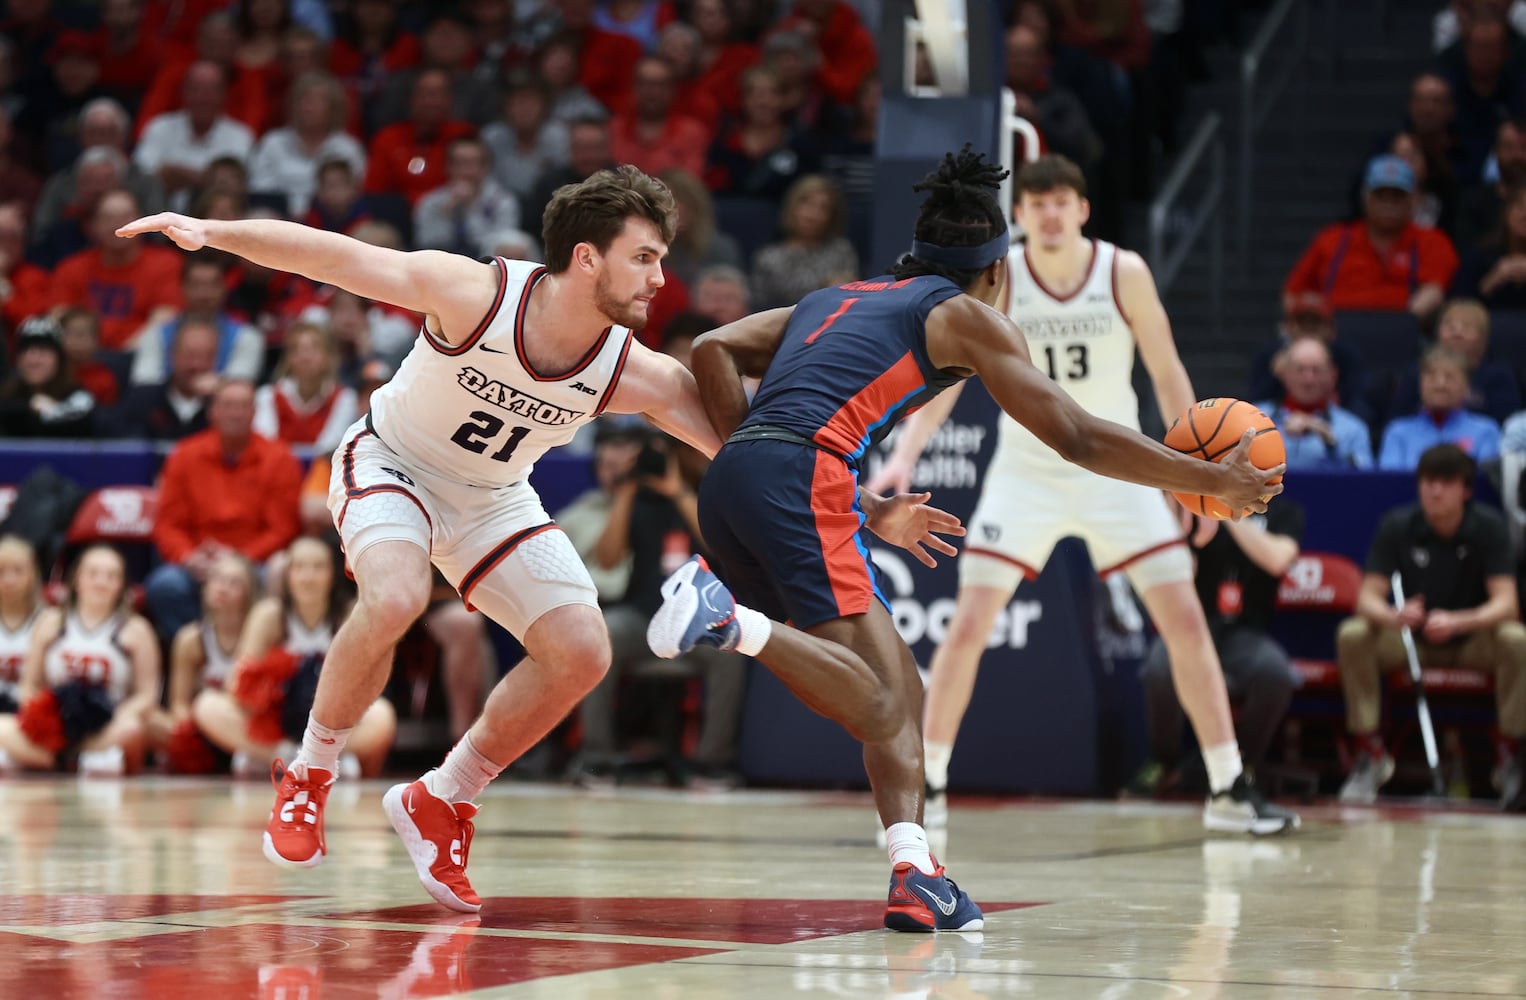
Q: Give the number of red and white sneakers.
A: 2